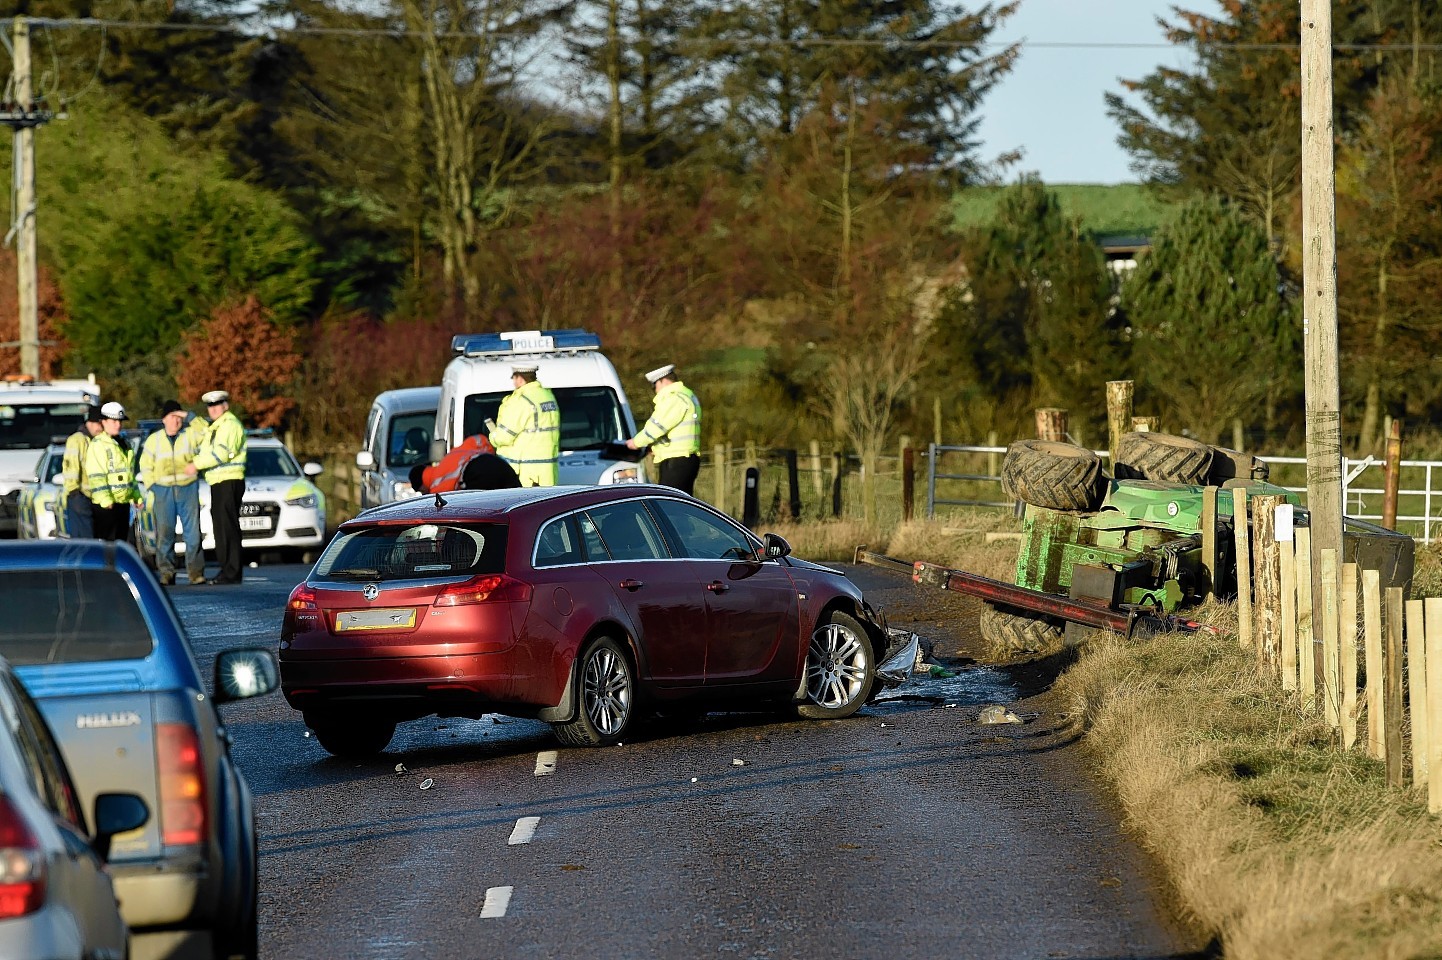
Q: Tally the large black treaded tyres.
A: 3